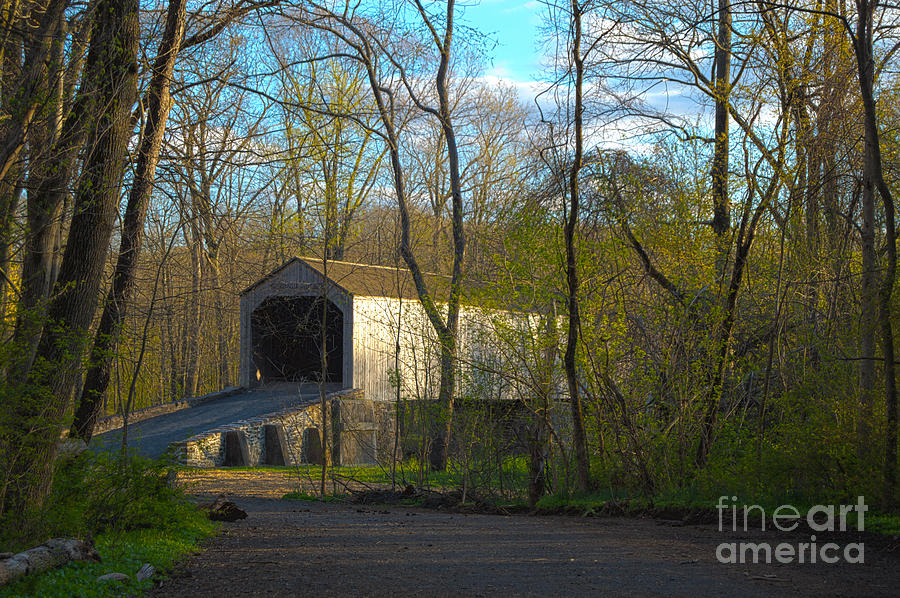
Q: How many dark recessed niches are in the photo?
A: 3